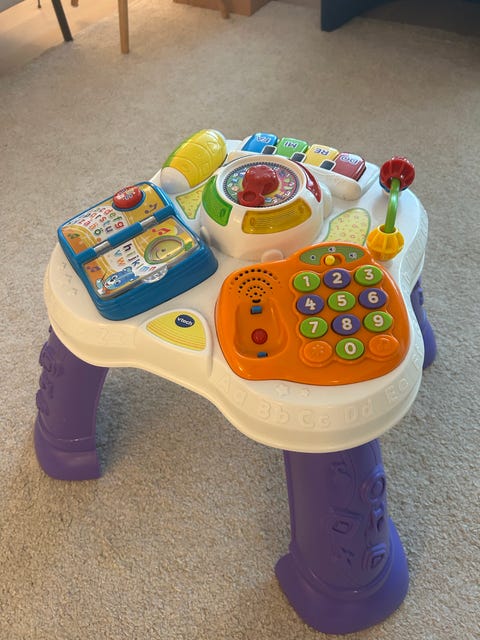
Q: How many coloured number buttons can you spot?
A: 10